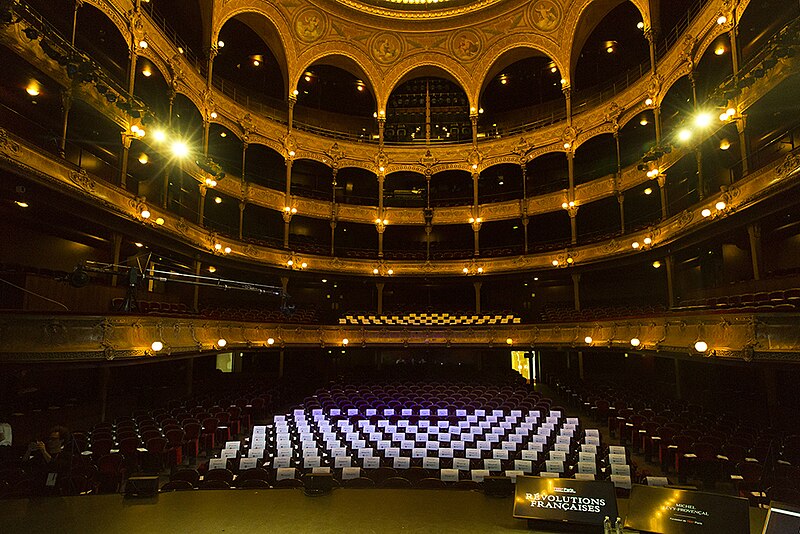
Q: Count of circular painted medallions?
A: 4